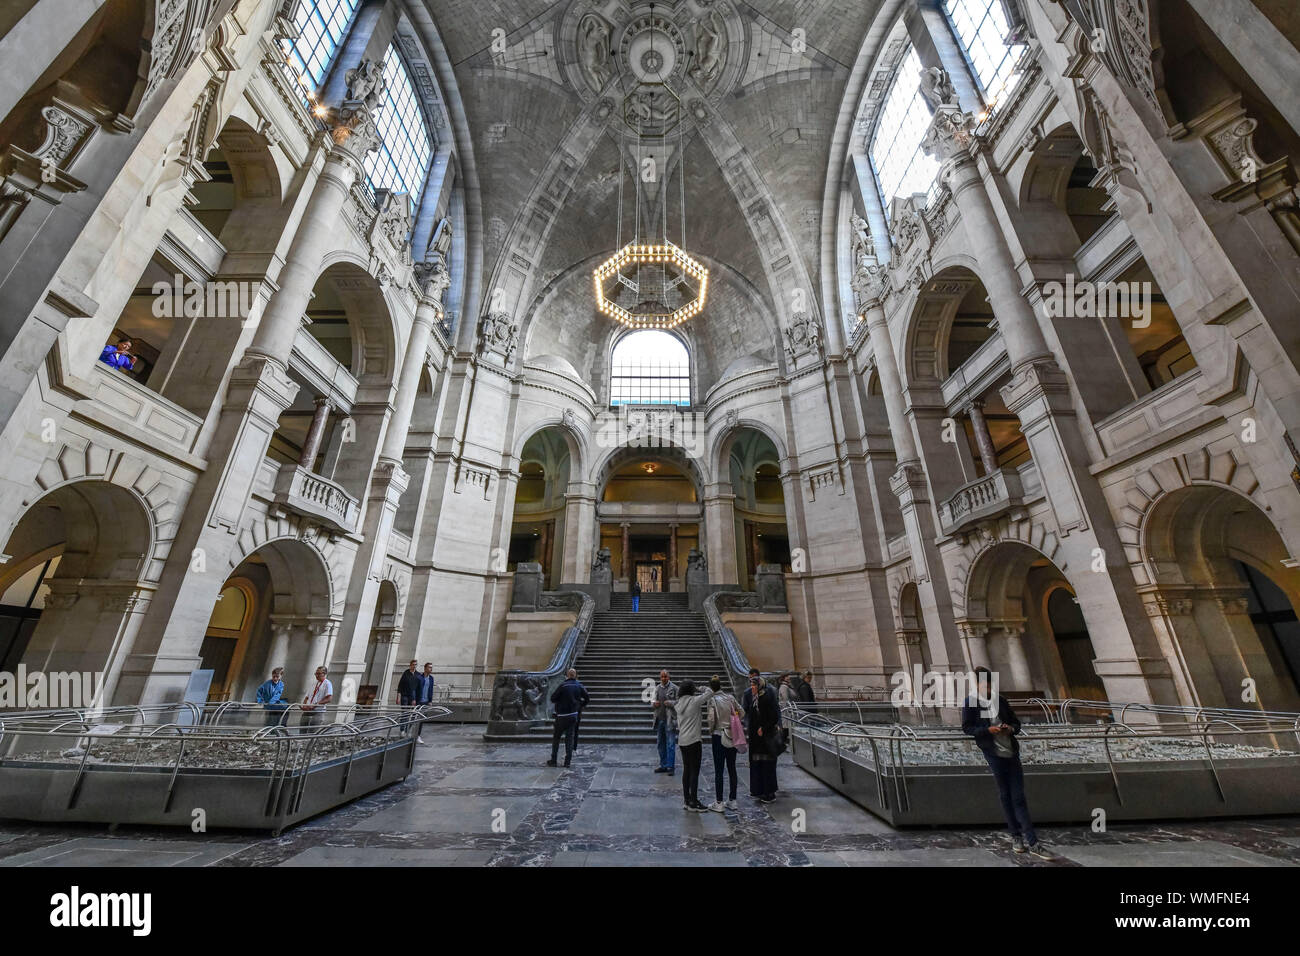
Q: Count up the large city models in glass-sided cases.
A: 2